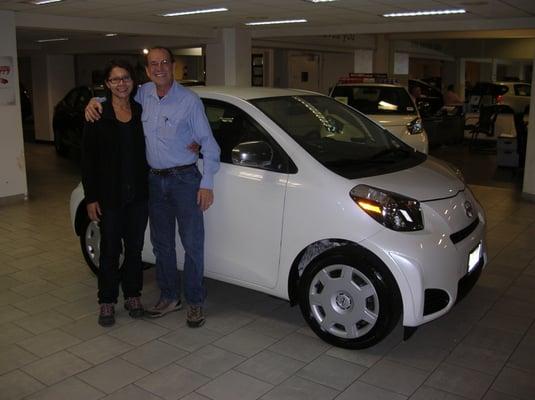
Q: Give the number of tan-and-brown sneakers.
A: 2